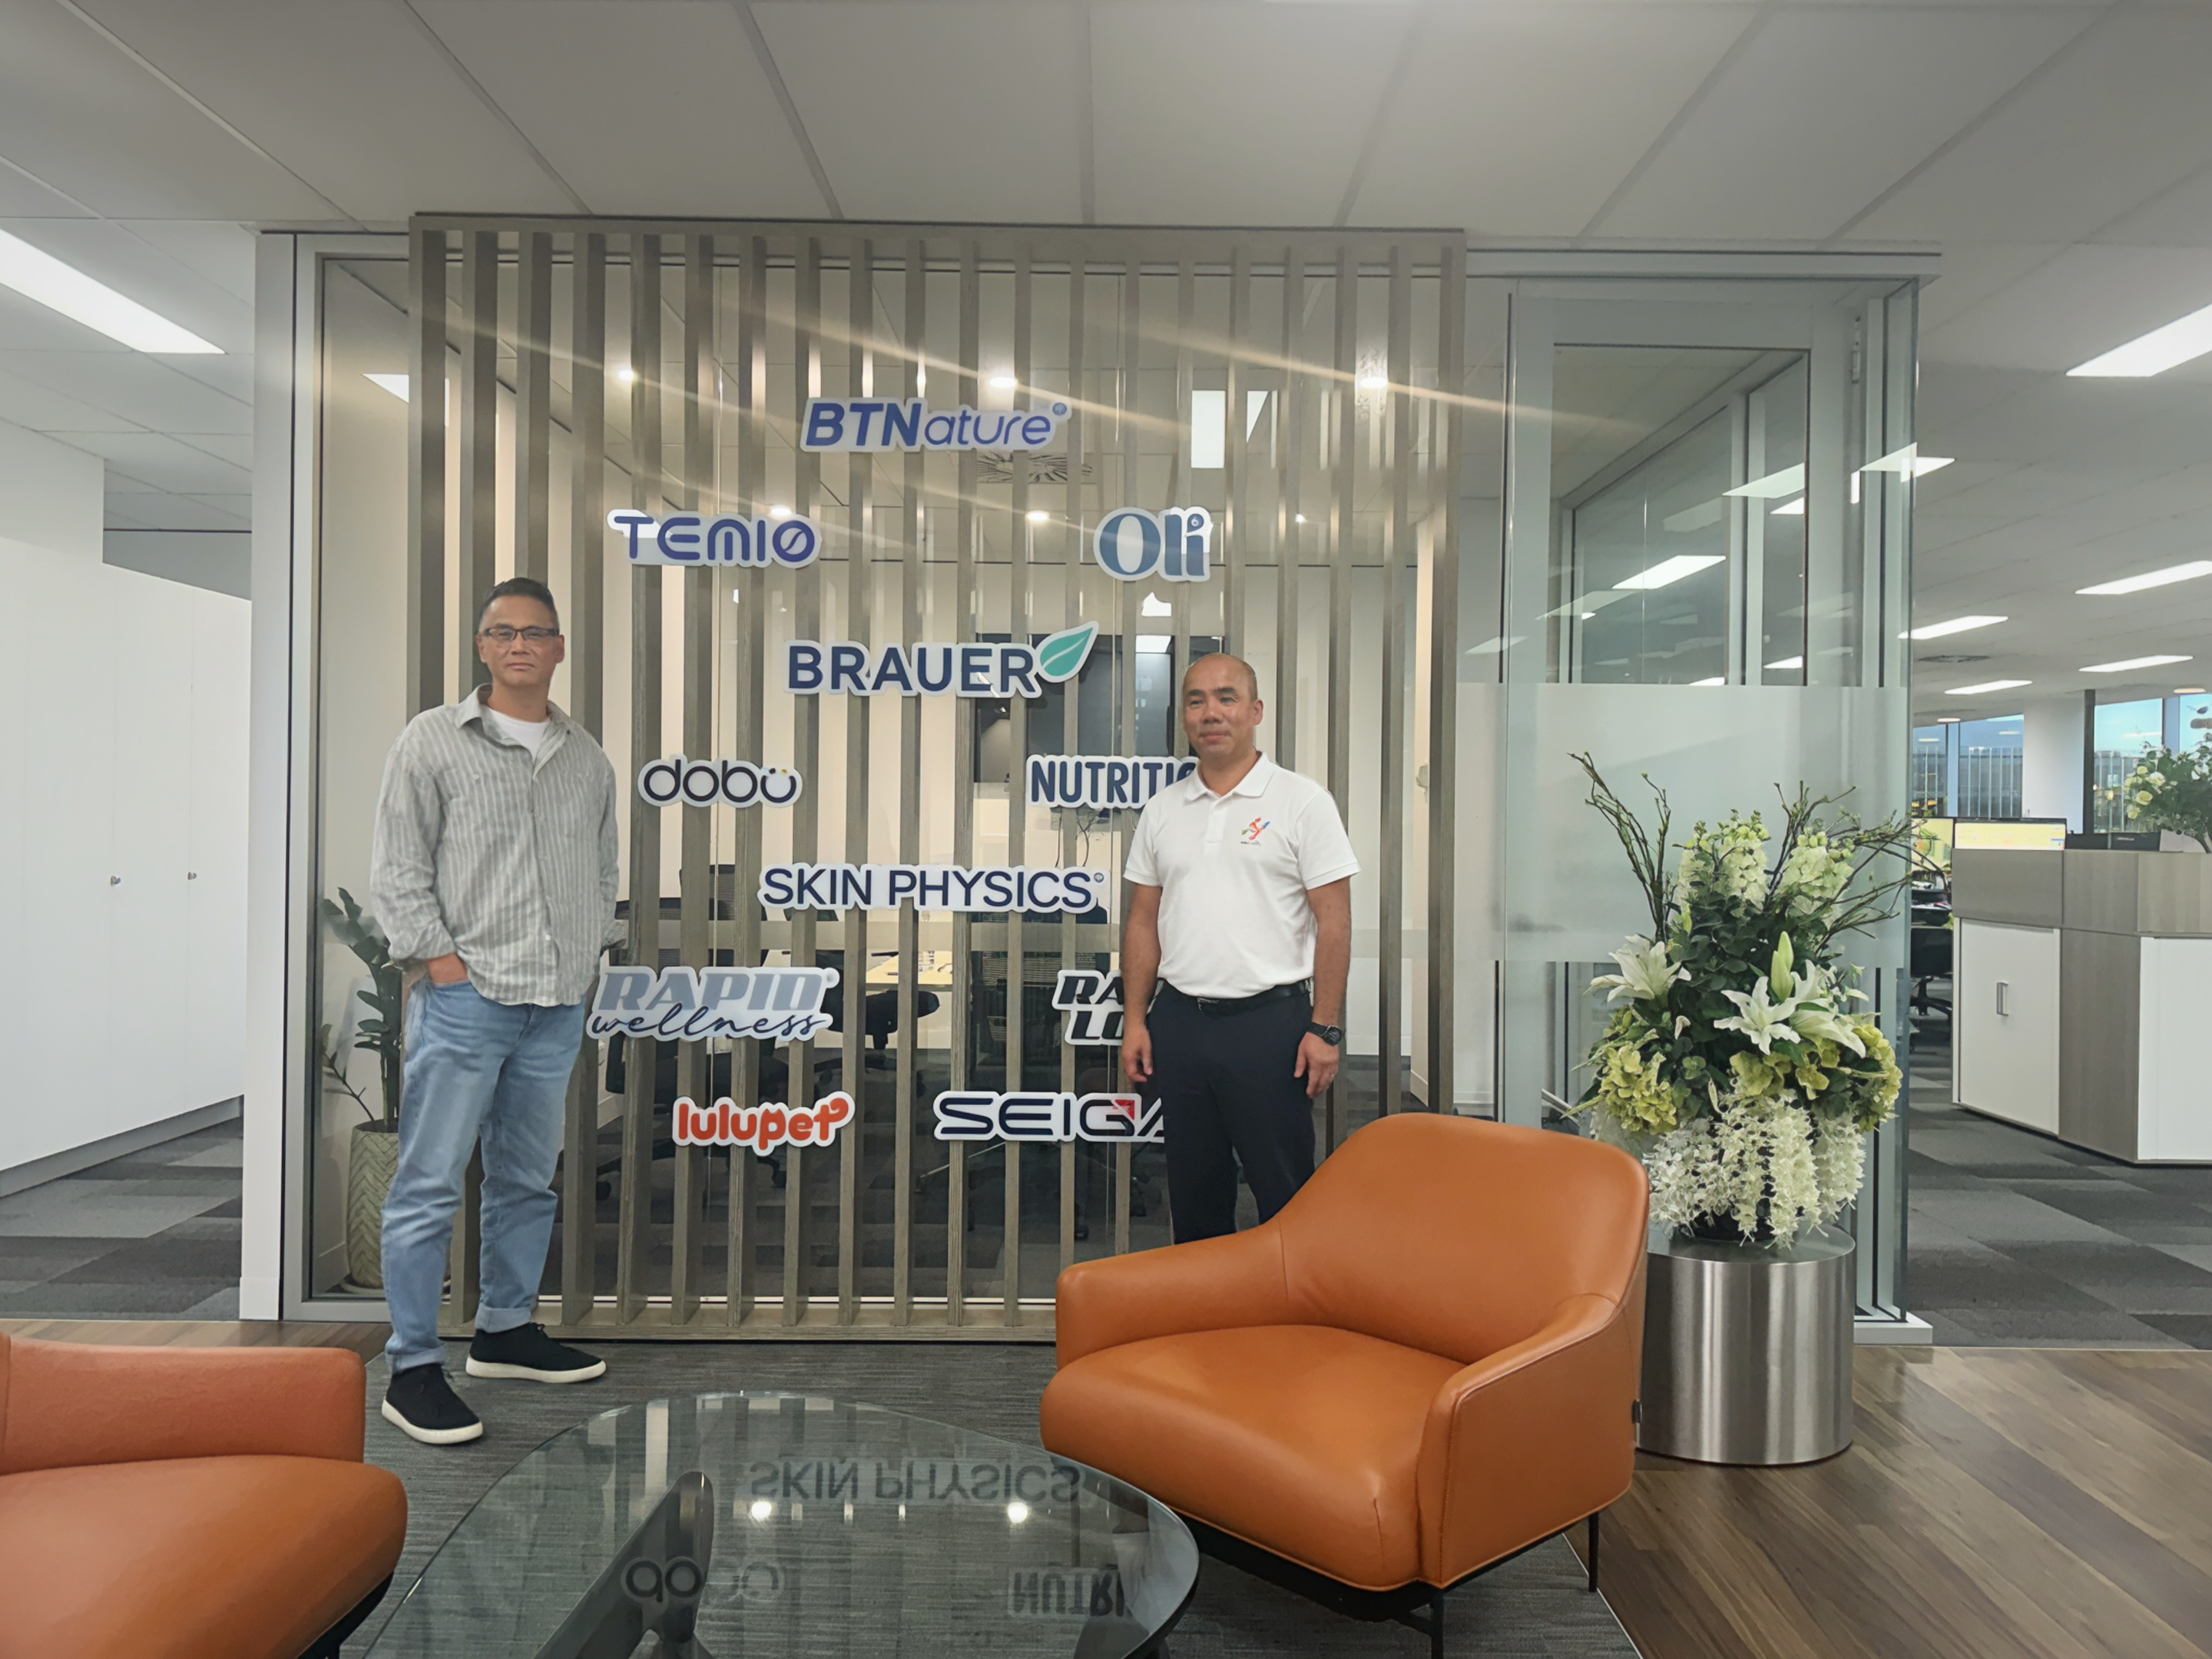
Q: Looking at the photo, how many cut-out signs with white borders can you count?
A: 11